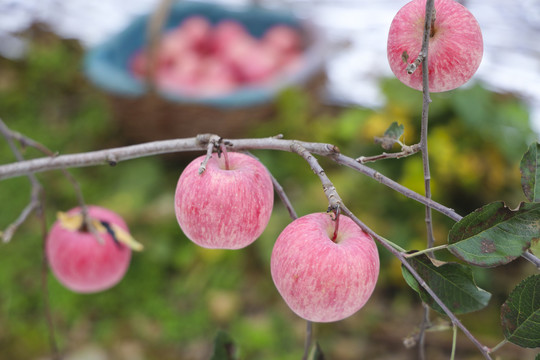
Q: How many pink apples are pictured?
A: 4